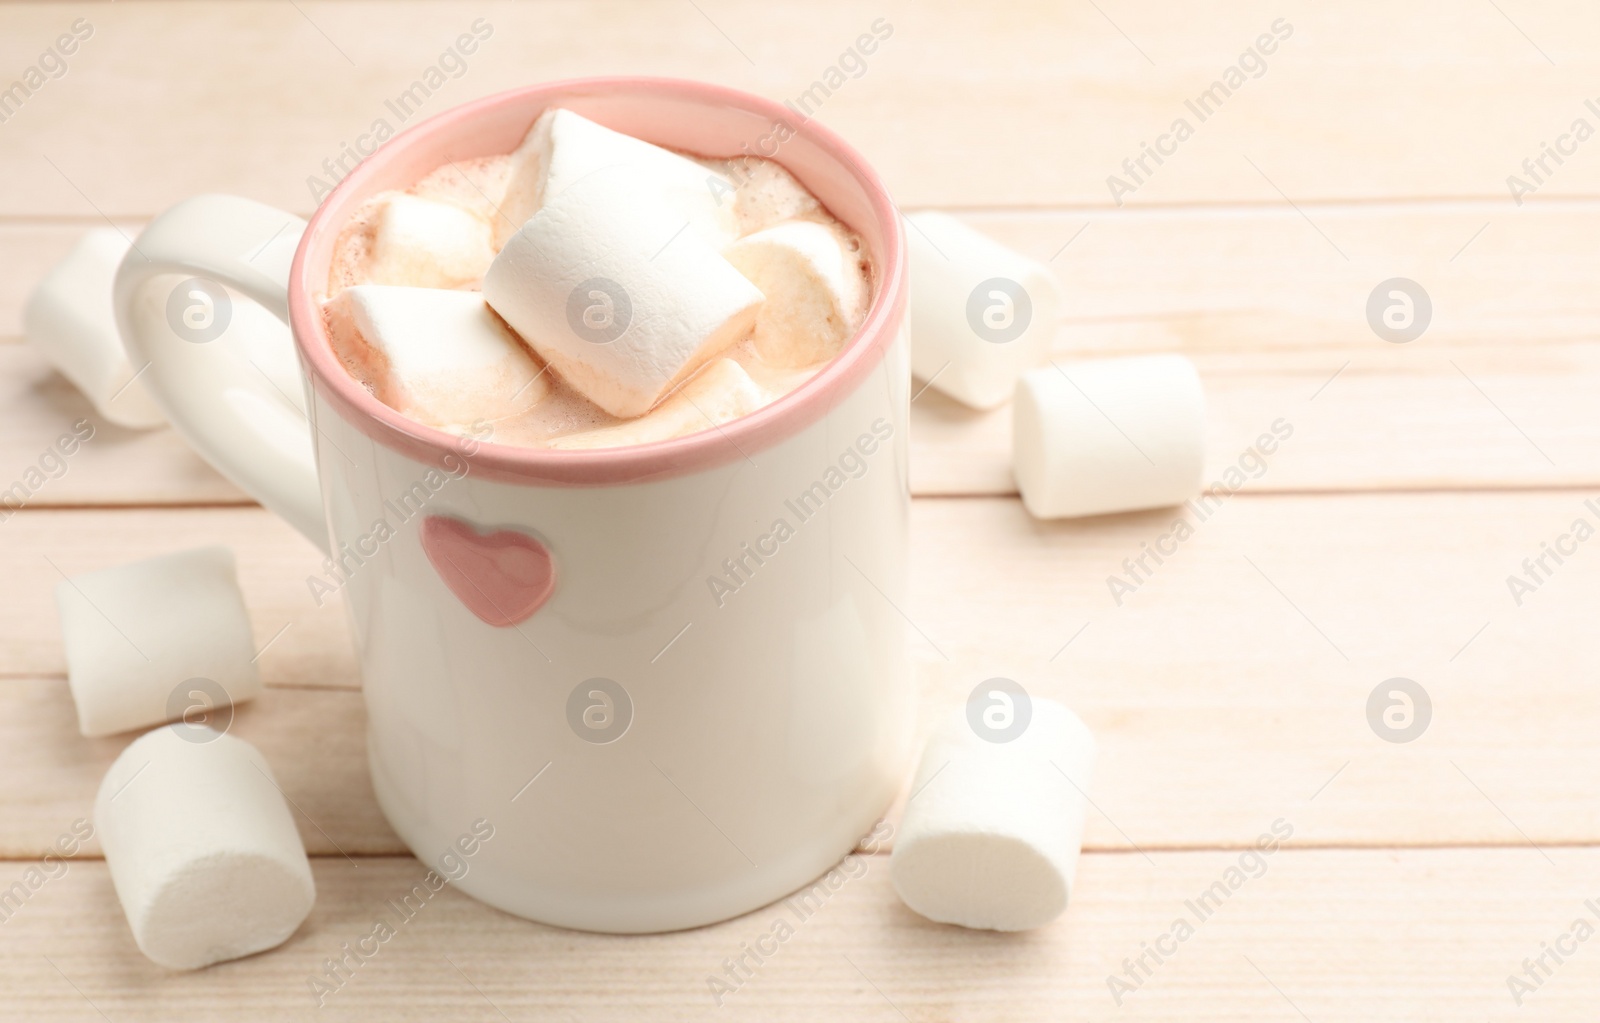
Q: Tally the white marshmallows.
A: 12